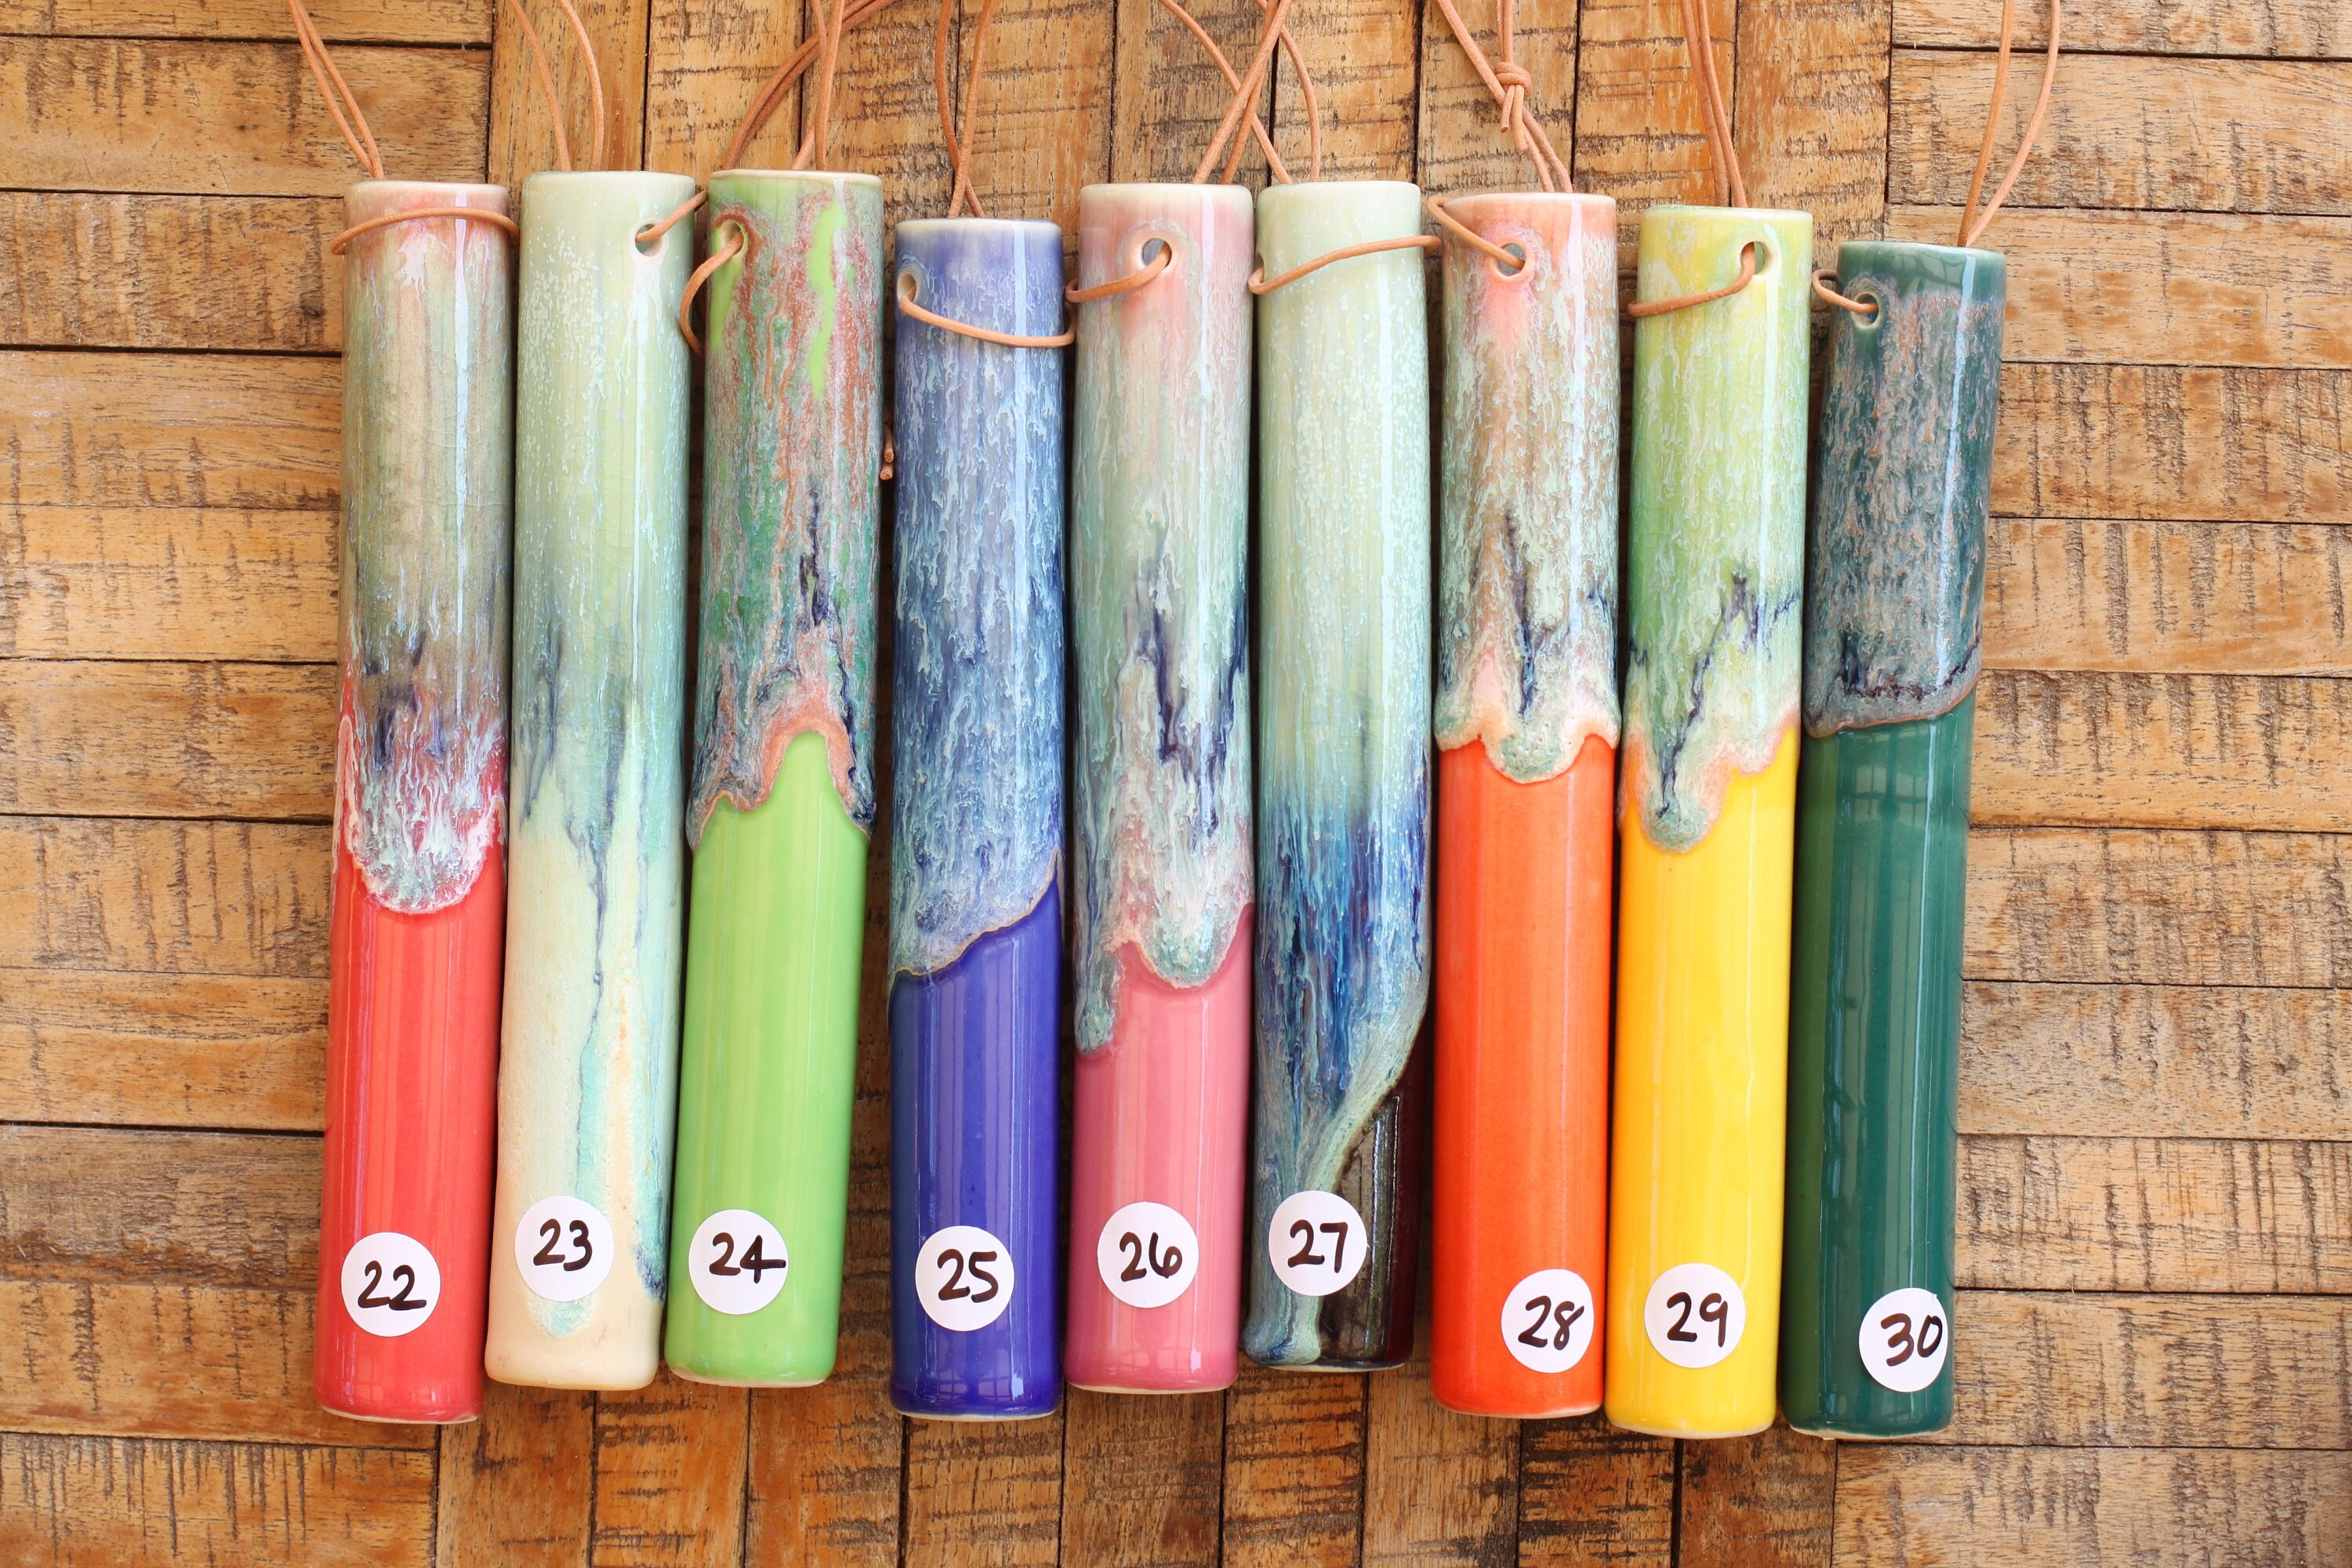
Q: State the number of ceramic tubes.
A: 9